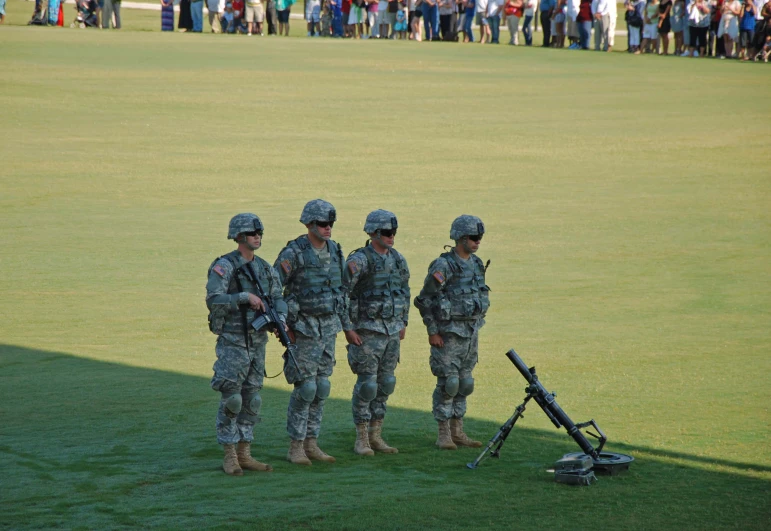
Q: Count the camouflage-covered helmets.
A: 4